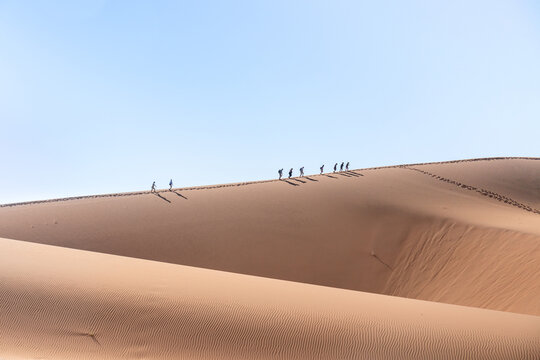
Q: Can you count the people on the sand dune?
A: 9